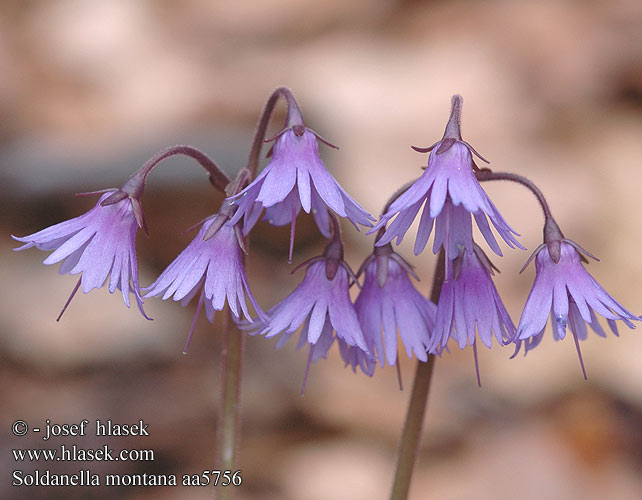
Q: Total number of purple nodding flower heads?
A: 8